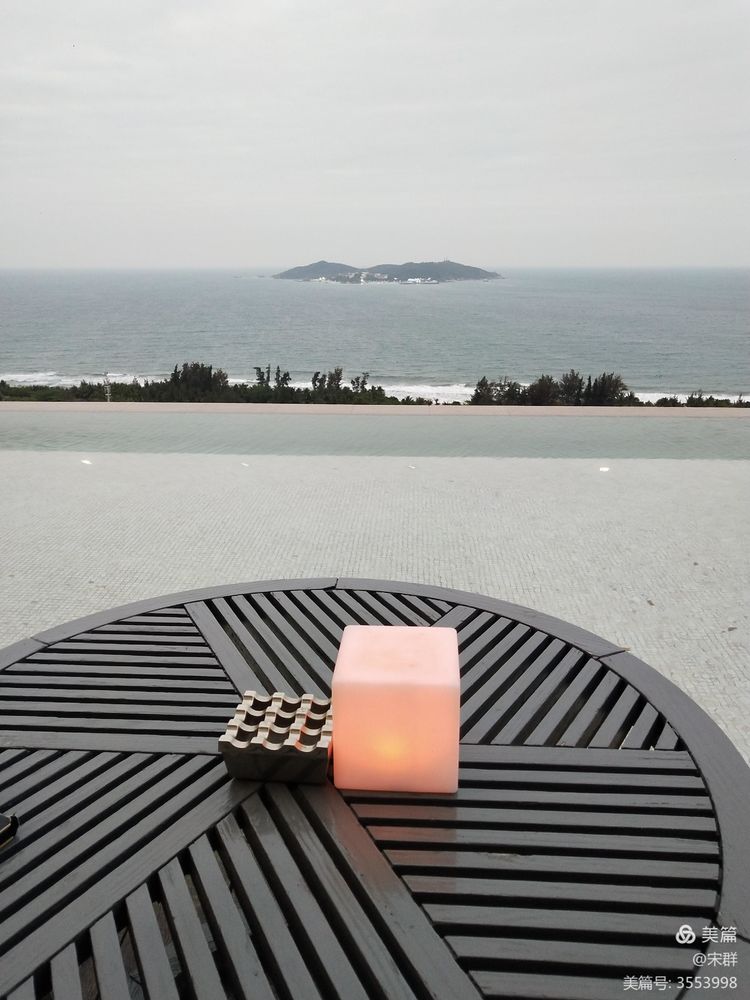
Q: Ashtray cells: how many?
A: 9